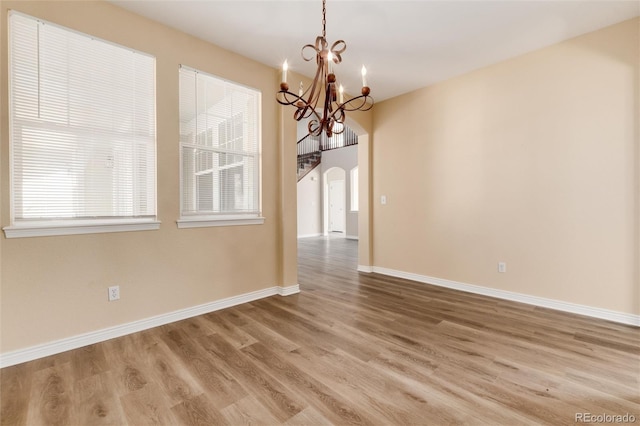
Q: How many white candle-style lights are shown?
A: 5